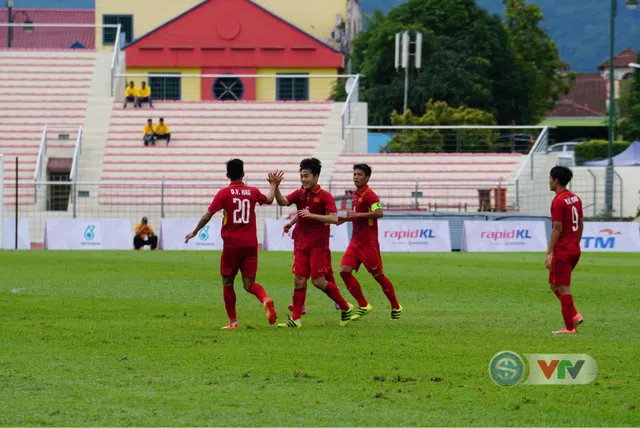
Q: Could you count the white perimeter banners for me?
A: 7